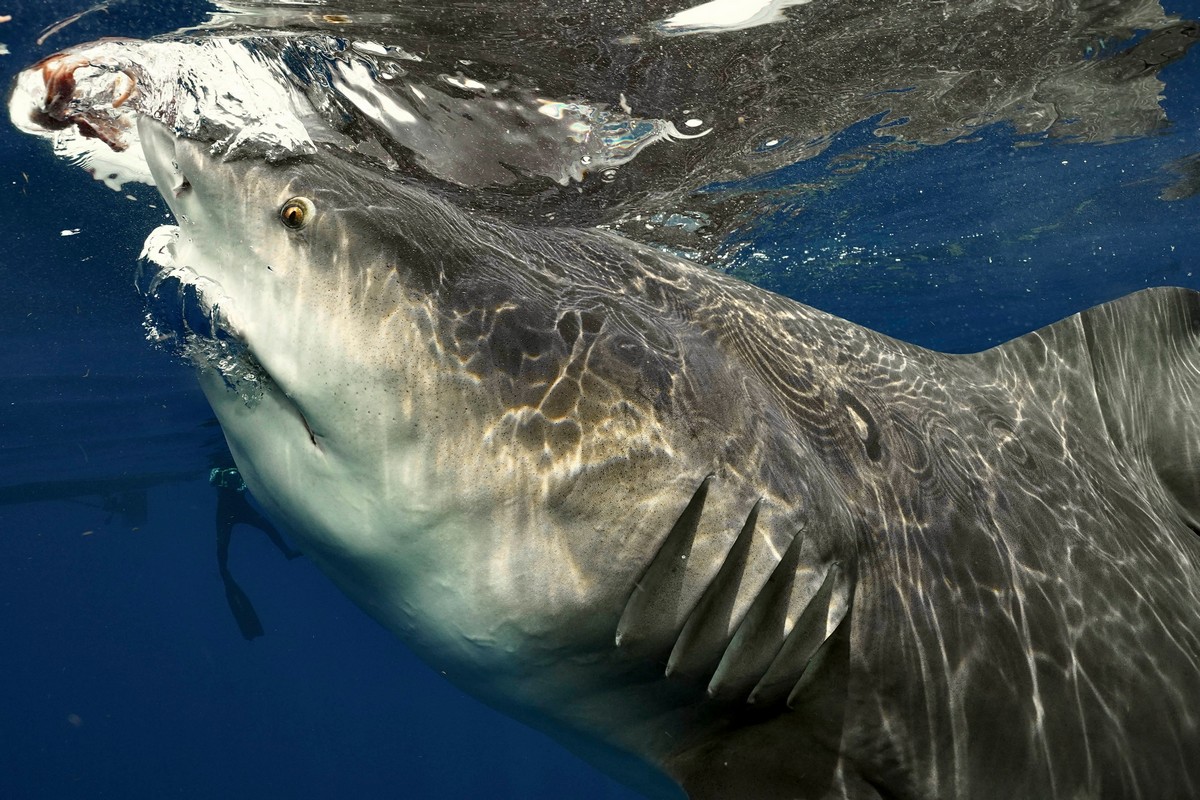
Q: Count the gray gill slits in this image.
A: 5